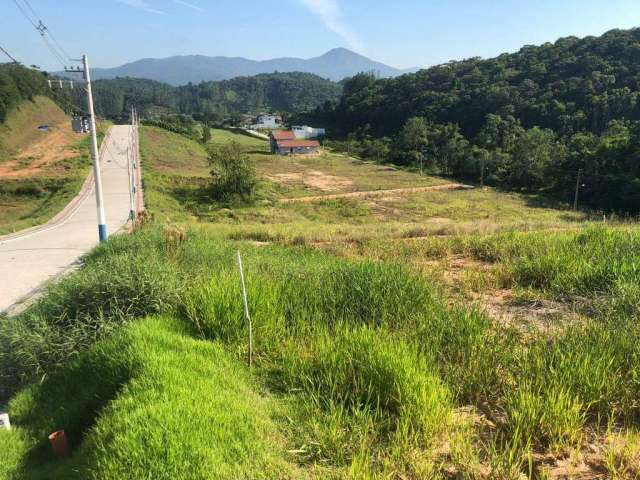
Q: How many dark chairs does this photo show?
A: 0